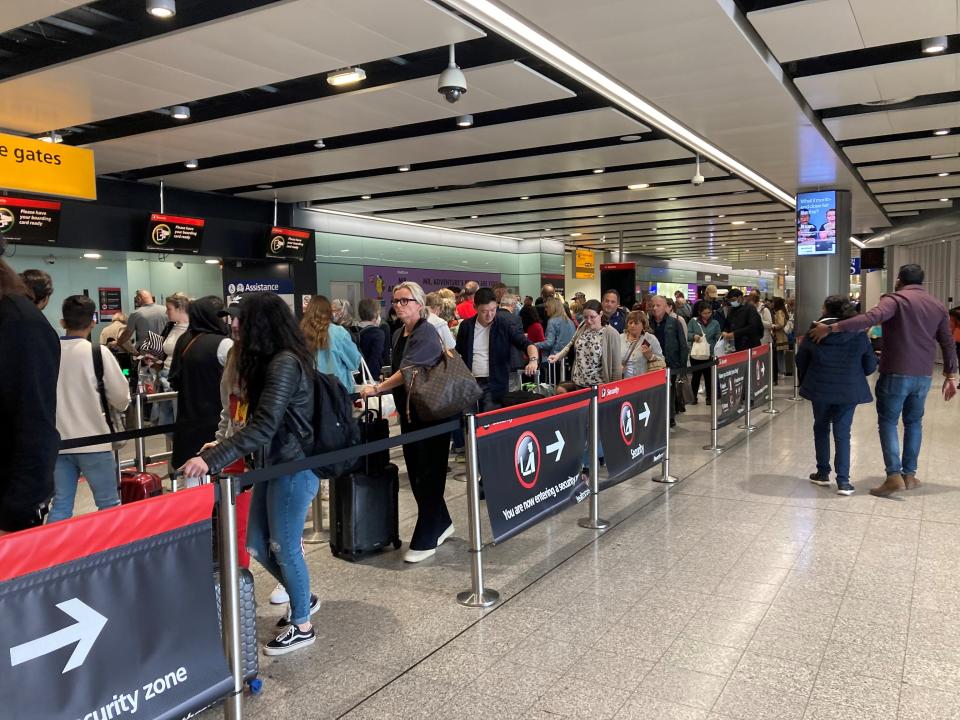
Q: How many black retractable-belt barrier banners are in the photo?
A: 5